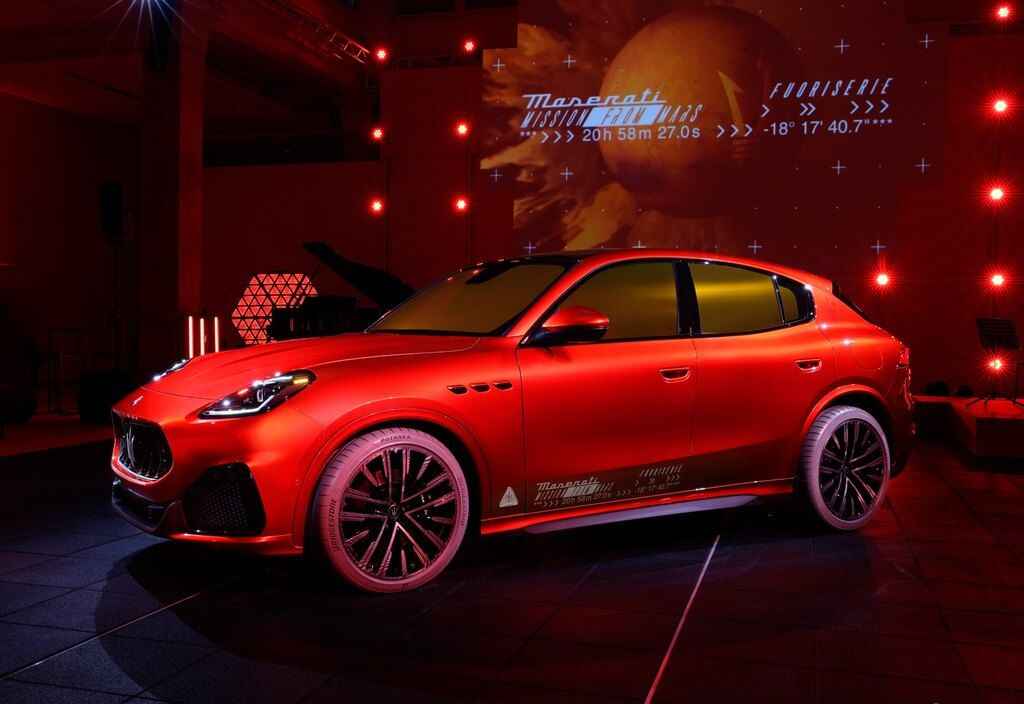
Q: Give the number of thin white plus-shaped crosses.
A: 12